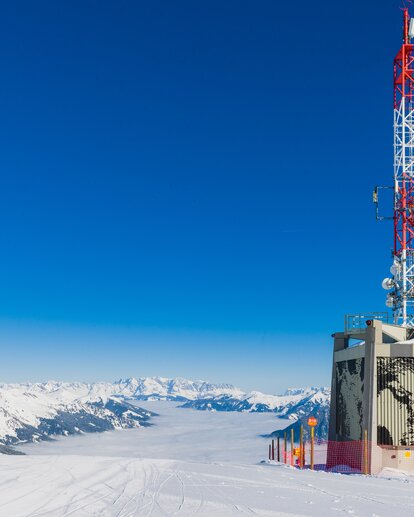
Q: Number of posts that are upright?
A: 8